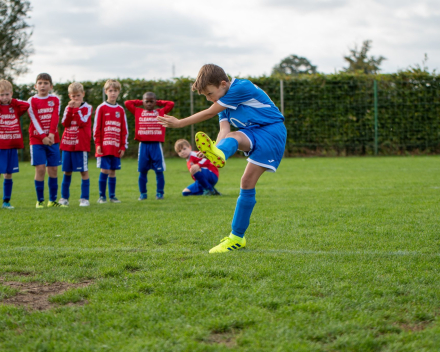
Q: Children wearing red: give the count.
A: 6